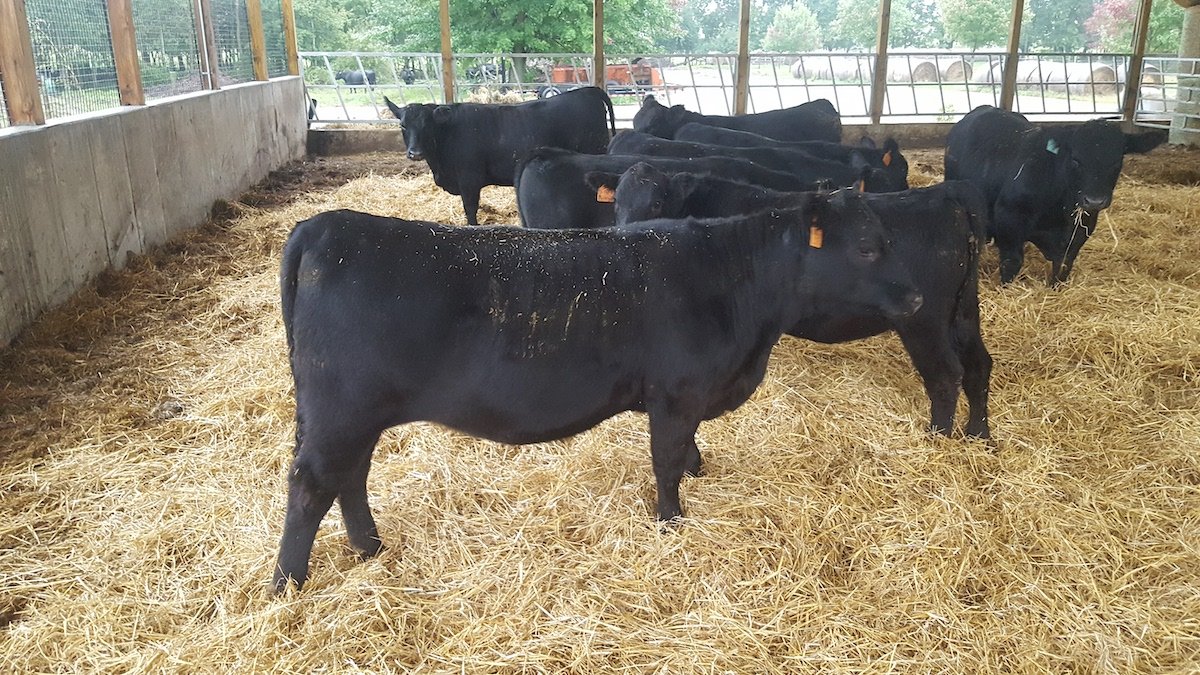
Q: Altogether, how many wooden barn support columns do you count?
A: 11